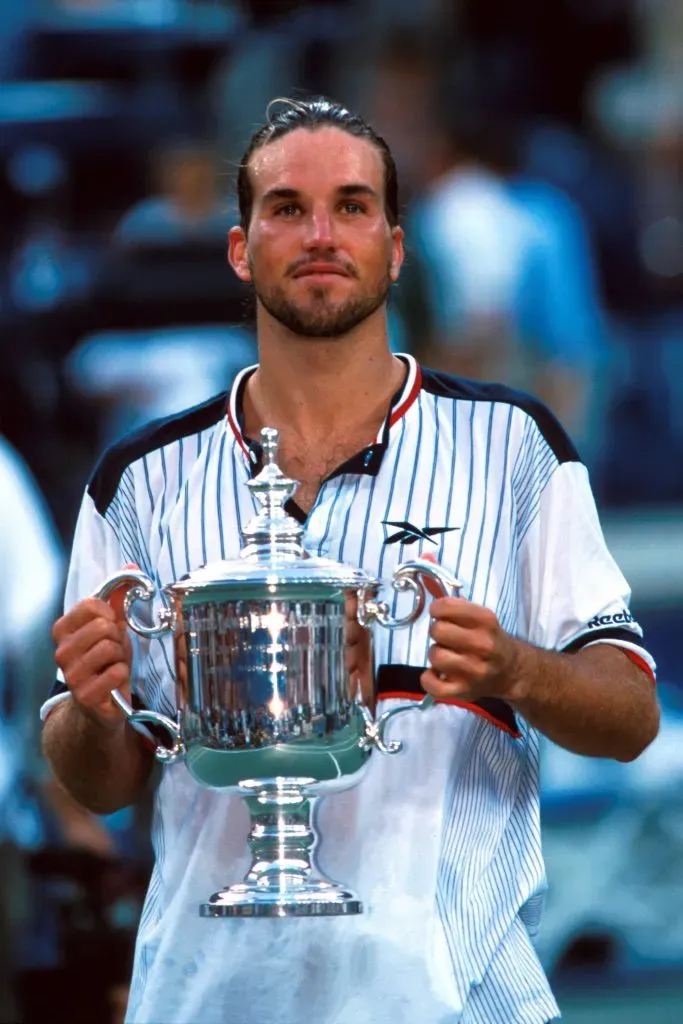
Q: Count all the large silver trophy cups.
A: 1